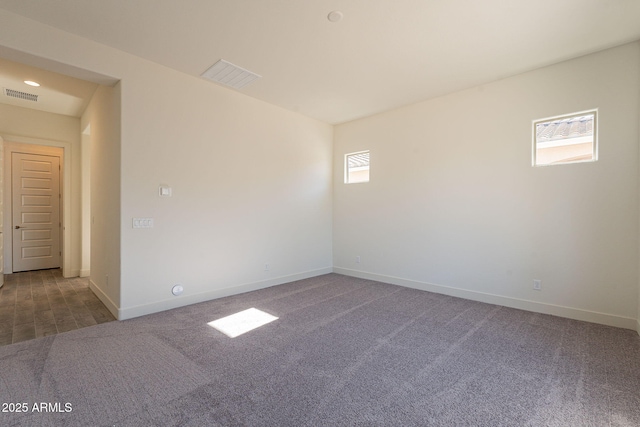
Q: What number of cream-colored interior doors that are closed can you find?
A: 1